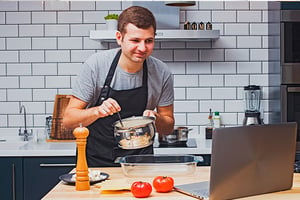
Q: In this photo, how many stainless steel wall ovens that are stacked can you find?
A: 2